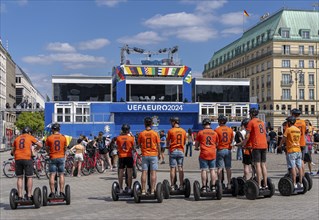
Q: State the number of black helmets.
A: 11